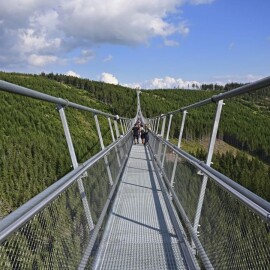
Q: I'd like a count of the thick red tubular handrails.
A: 0